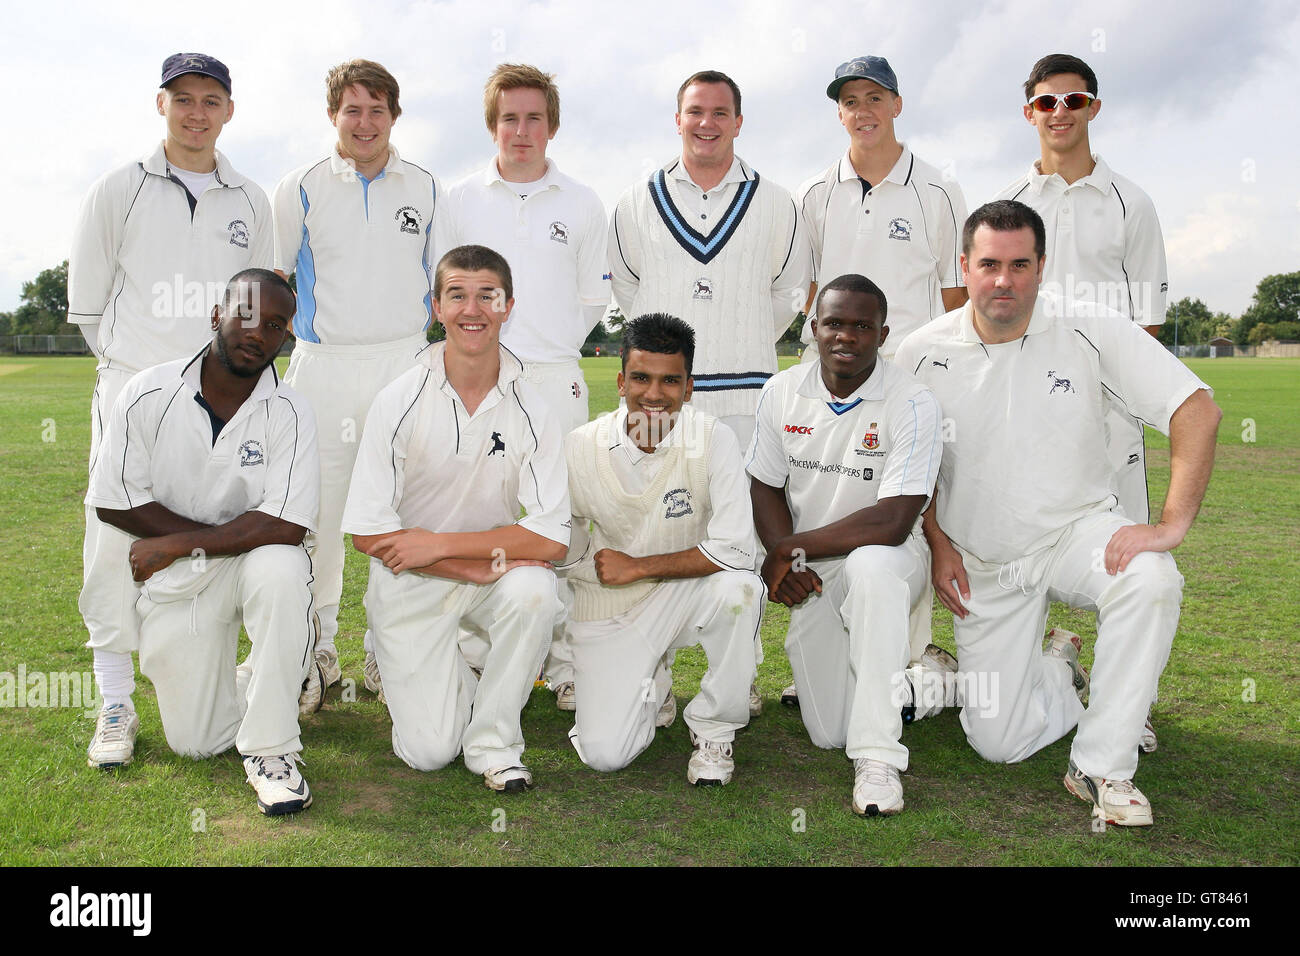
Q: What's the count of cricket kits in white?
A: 11